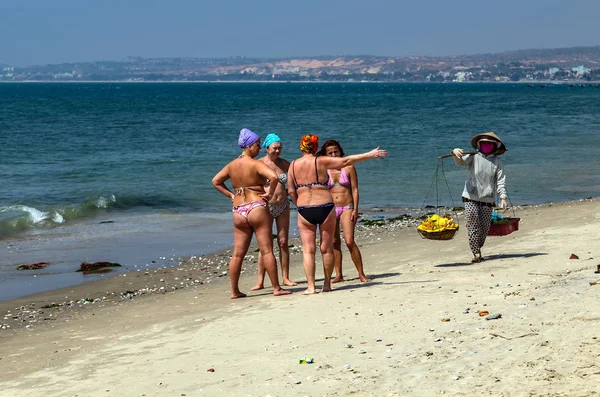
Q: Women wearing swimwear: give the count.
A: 4